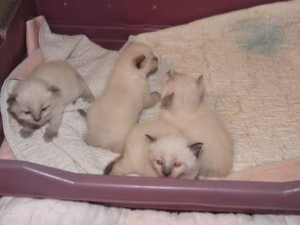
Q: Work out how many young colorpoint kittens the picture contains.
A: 4